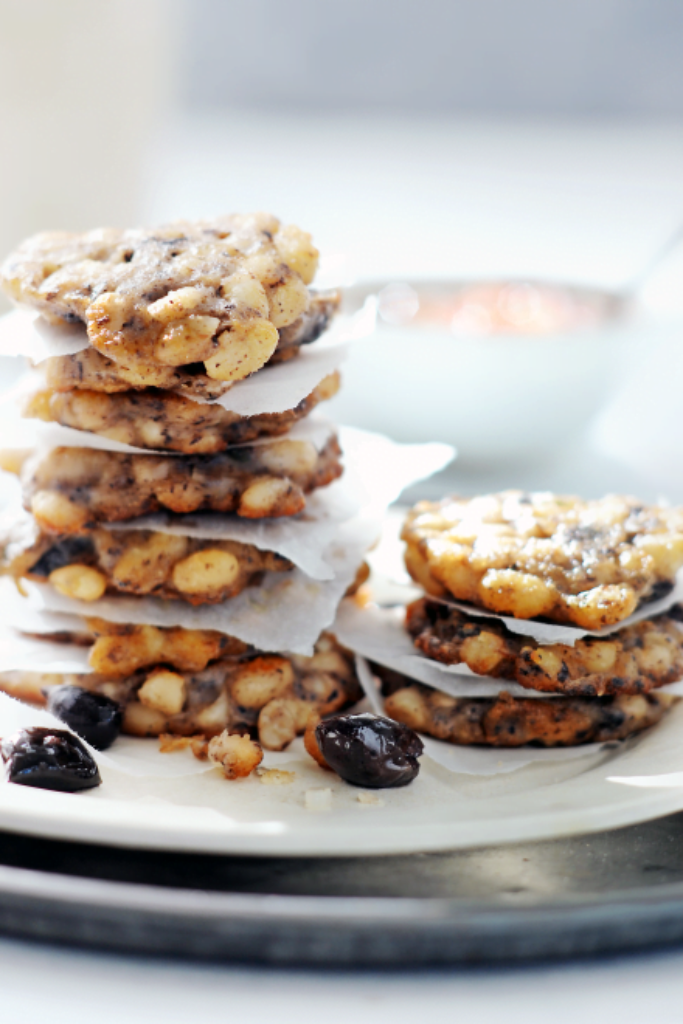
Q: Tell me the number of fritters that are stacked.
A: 10